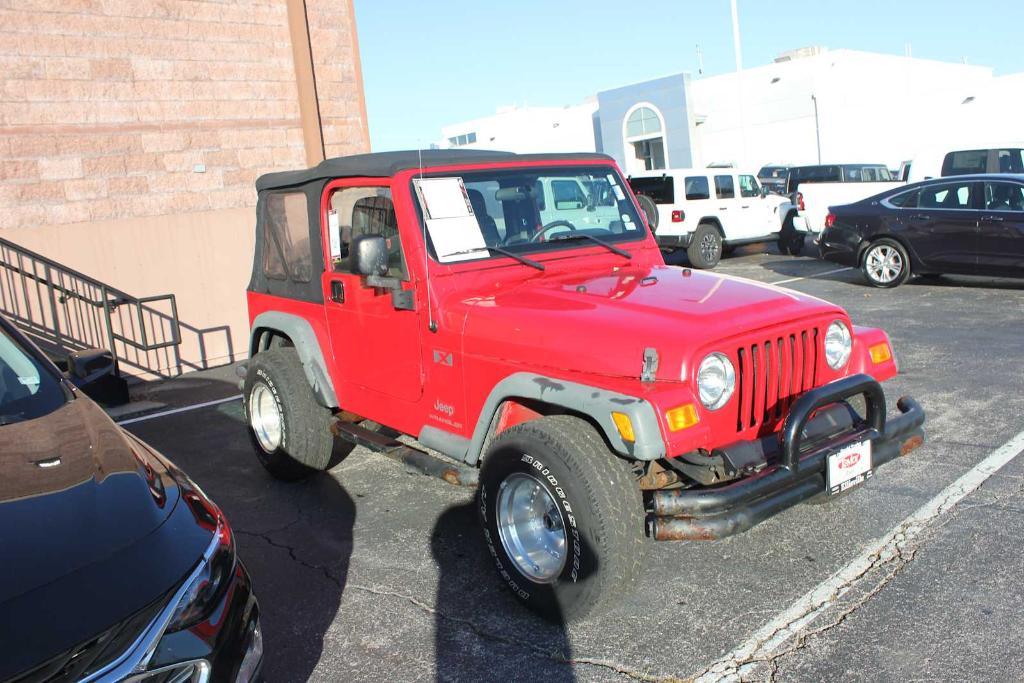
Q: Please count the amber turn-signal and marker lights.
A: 3